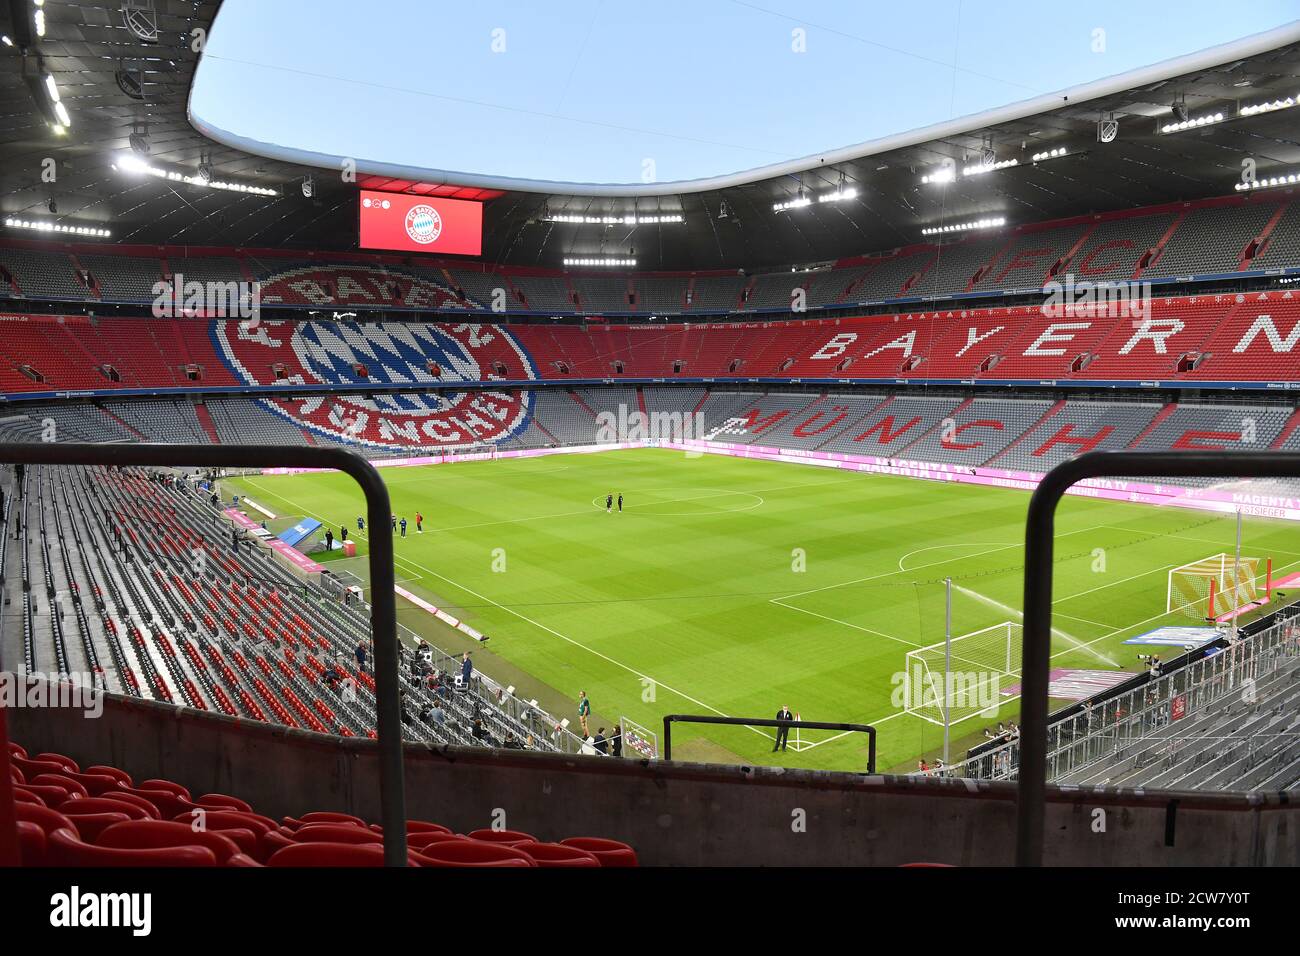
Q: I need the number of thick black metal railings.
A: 3